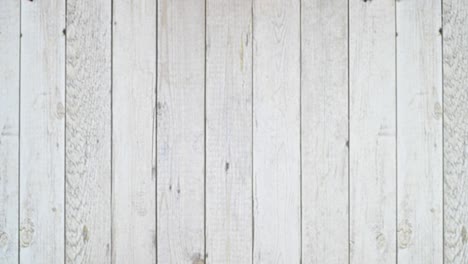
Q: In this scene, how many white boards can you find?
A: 11